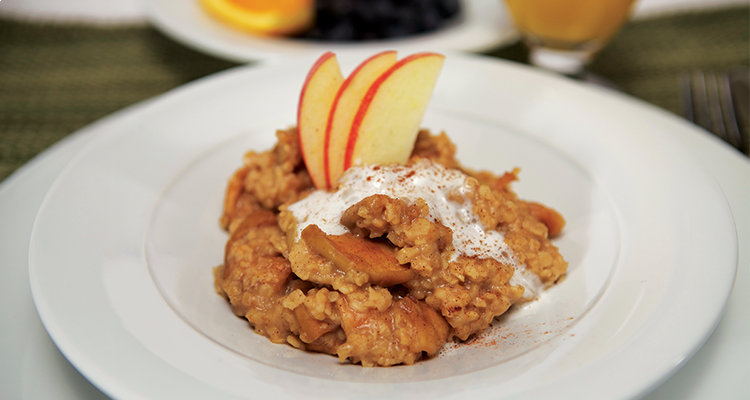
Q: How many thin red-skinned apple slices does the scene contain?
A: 3